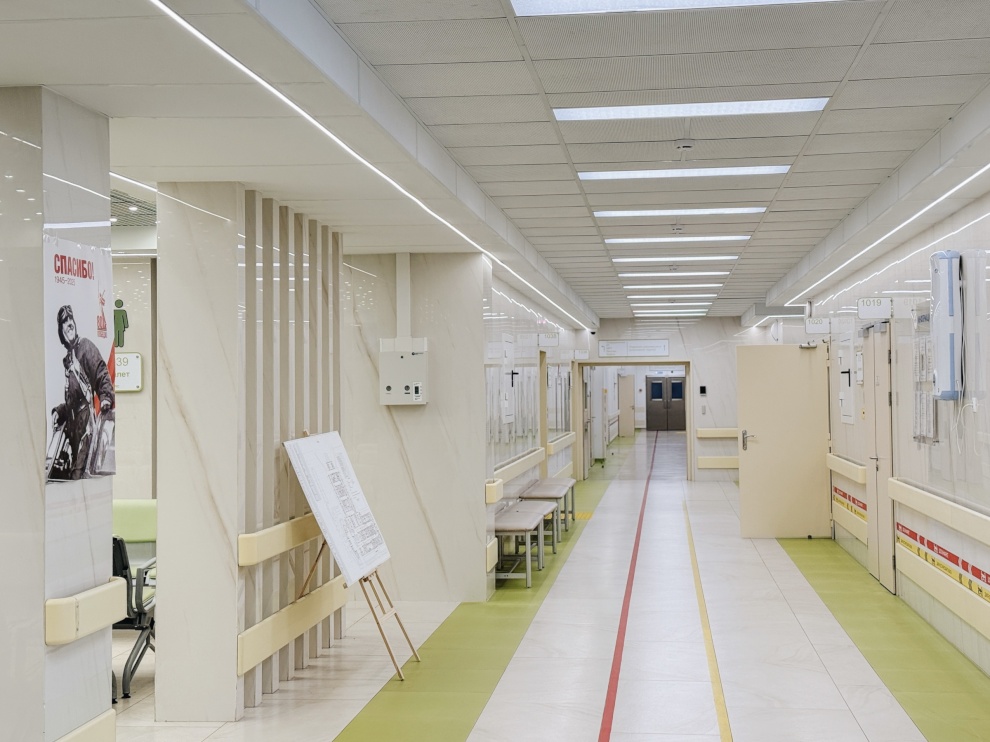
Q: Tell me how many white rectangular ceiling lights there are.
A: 12